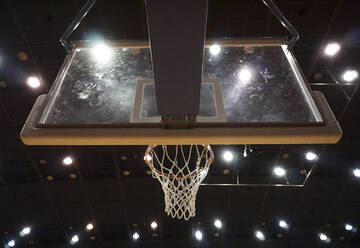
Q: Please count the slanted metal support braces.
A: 2